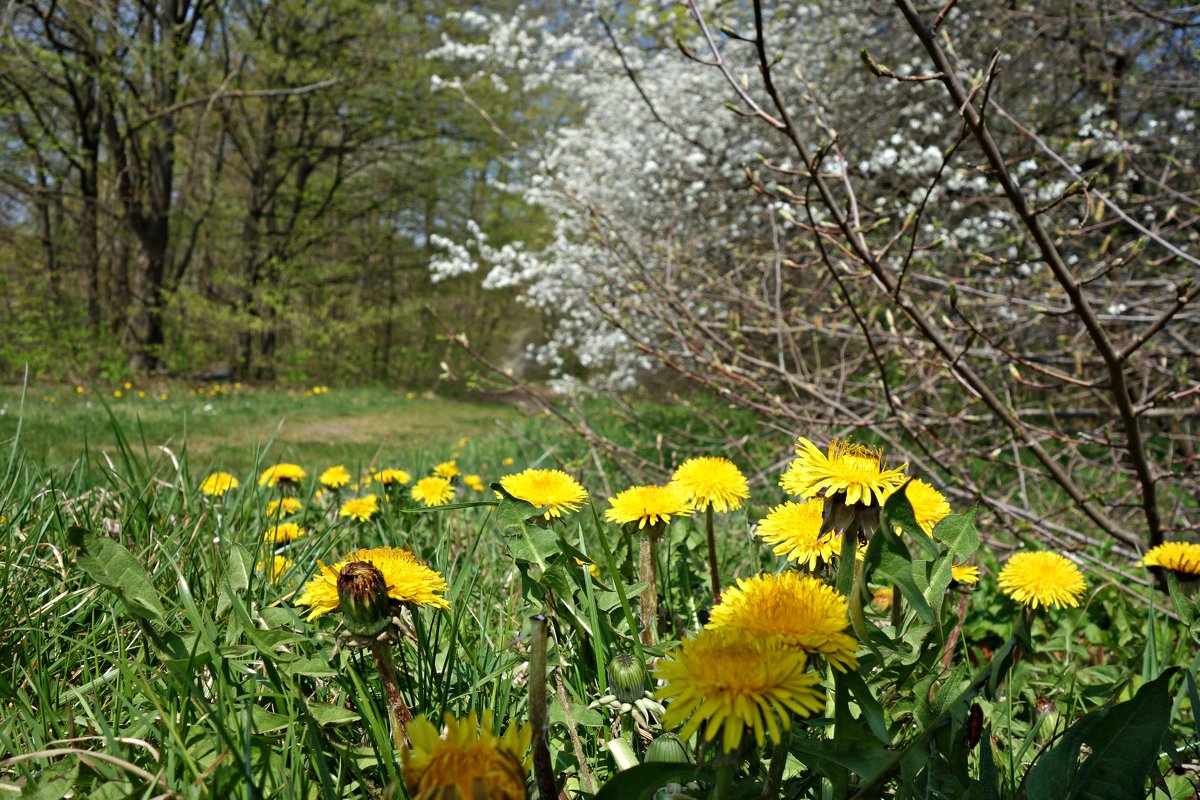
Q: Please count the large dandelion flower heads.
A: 12